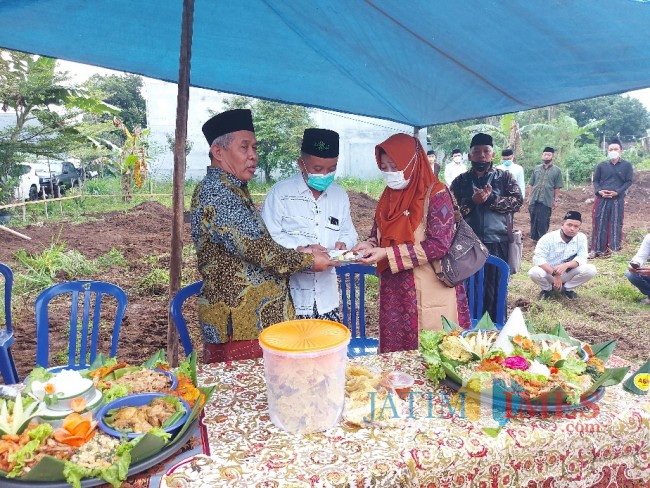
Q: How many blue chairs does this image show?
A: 5